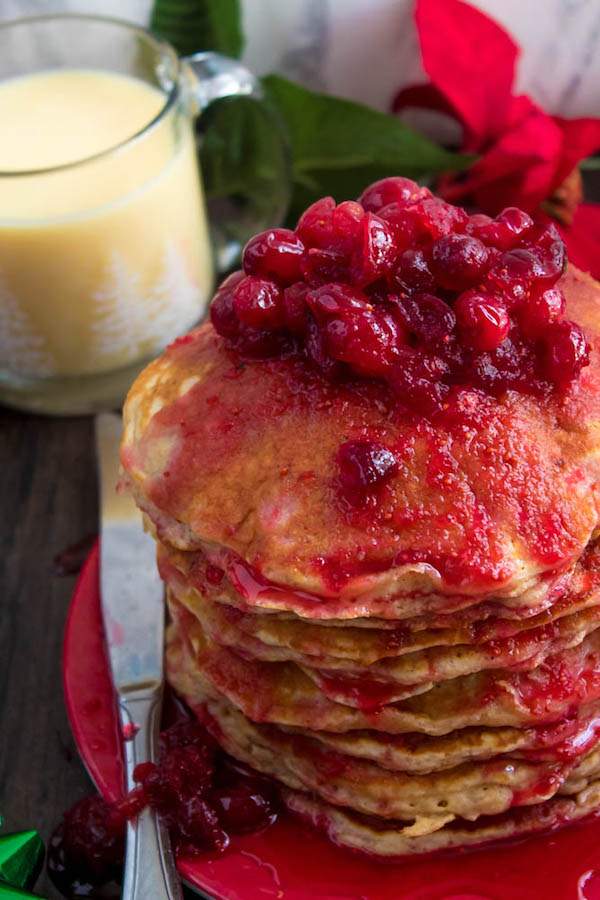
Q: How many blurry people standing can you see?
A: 0